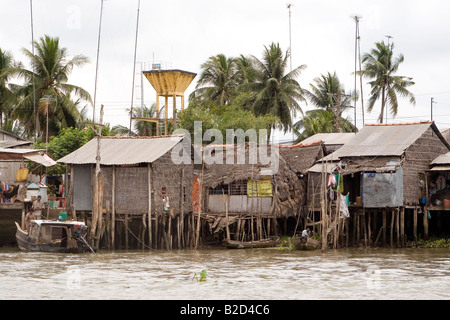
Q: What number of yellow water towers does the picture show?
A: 1